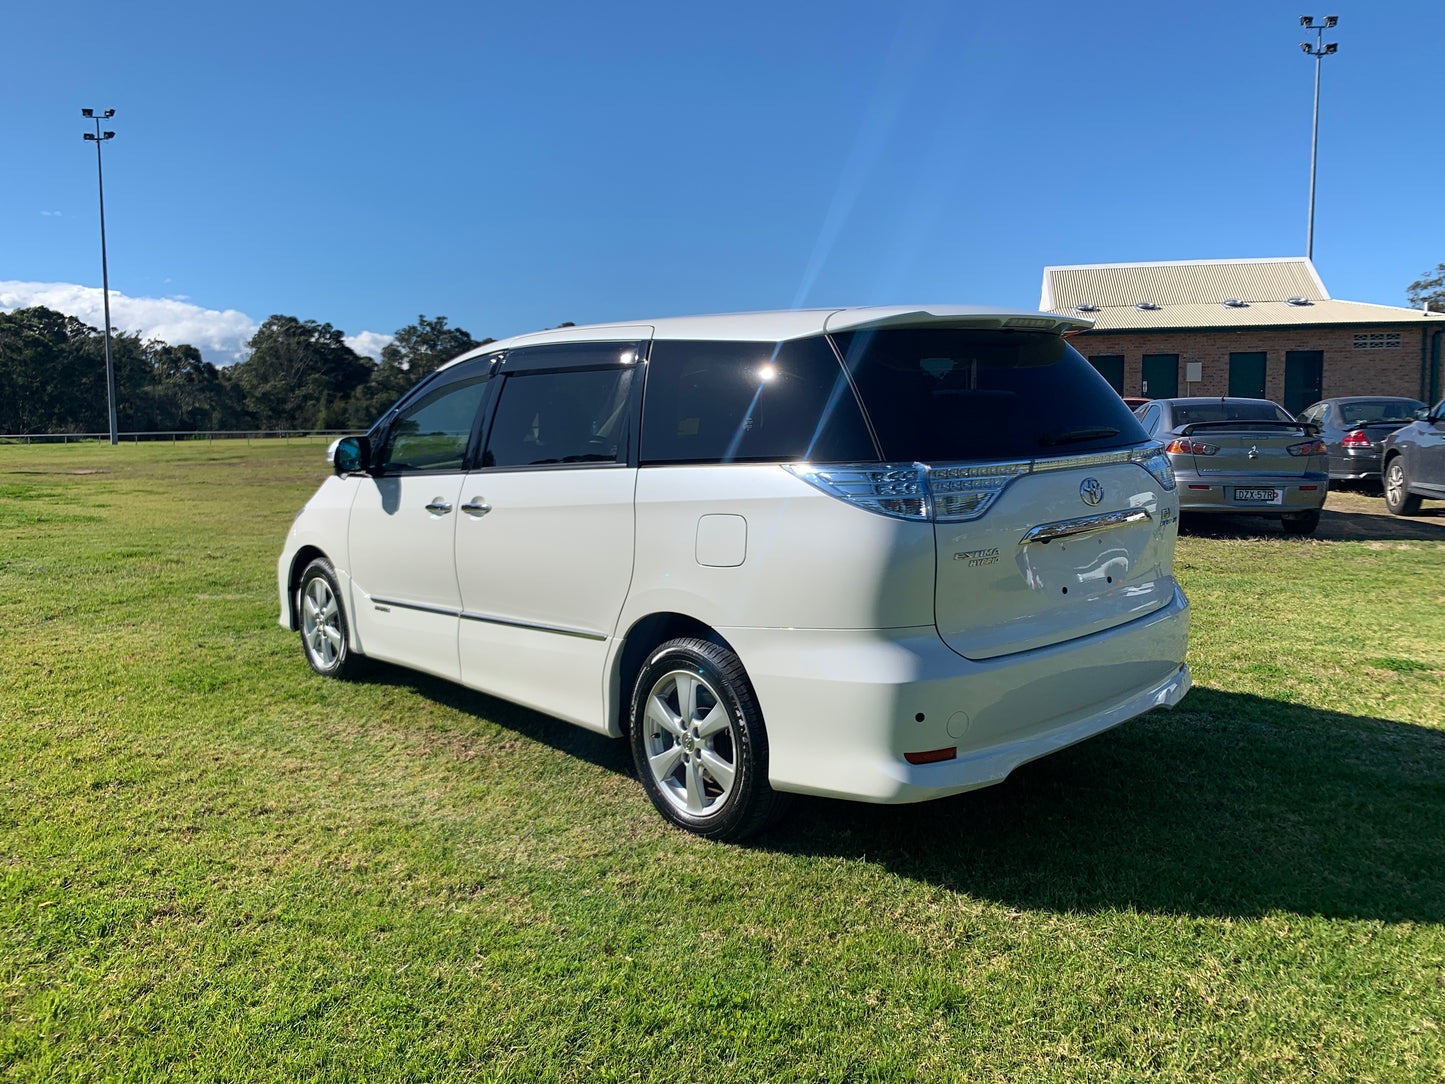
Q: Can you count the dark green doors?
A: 4